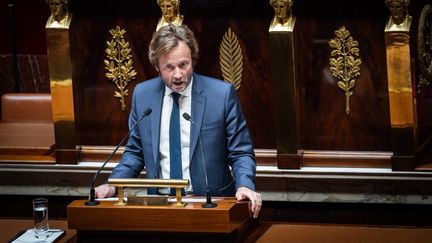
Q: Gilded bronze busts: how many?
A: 4